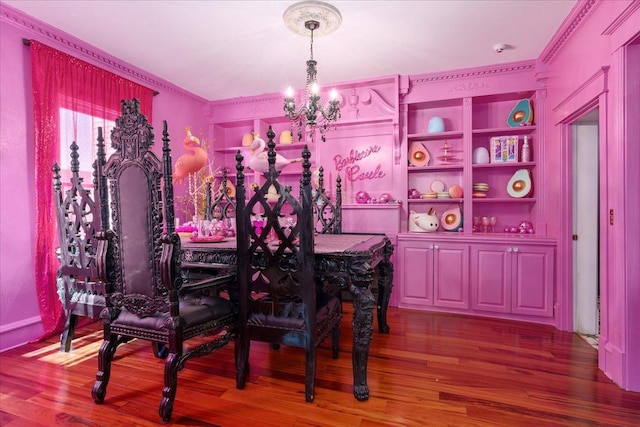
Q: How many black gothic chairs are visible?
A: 5